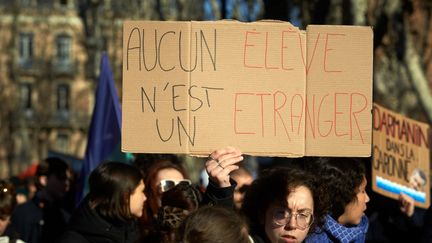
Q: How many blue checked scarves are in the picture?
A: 1